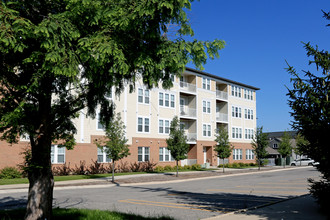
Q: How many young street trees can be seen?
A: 6